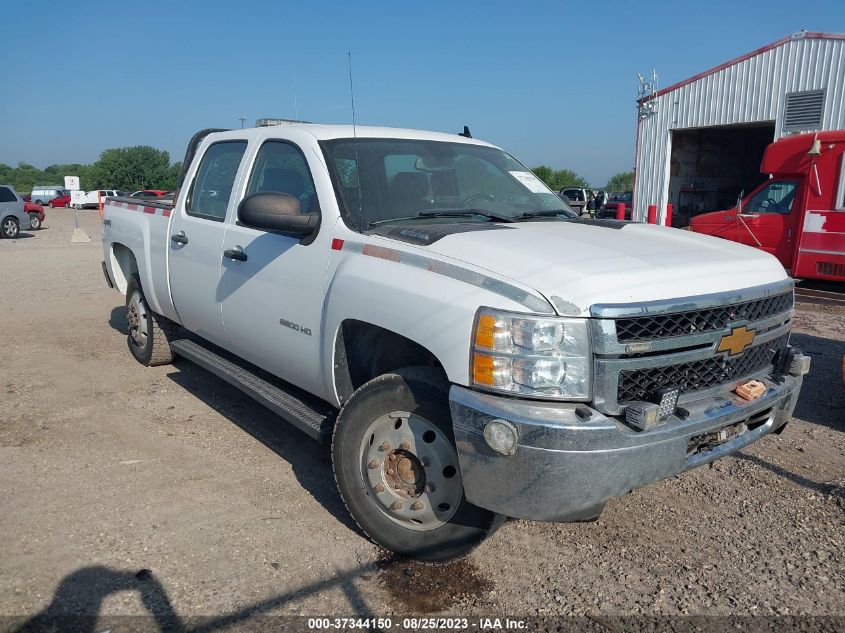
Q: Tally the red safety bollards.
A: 3